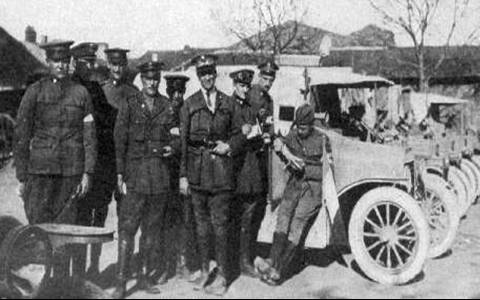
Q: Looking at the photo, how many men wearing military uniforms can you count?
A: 9